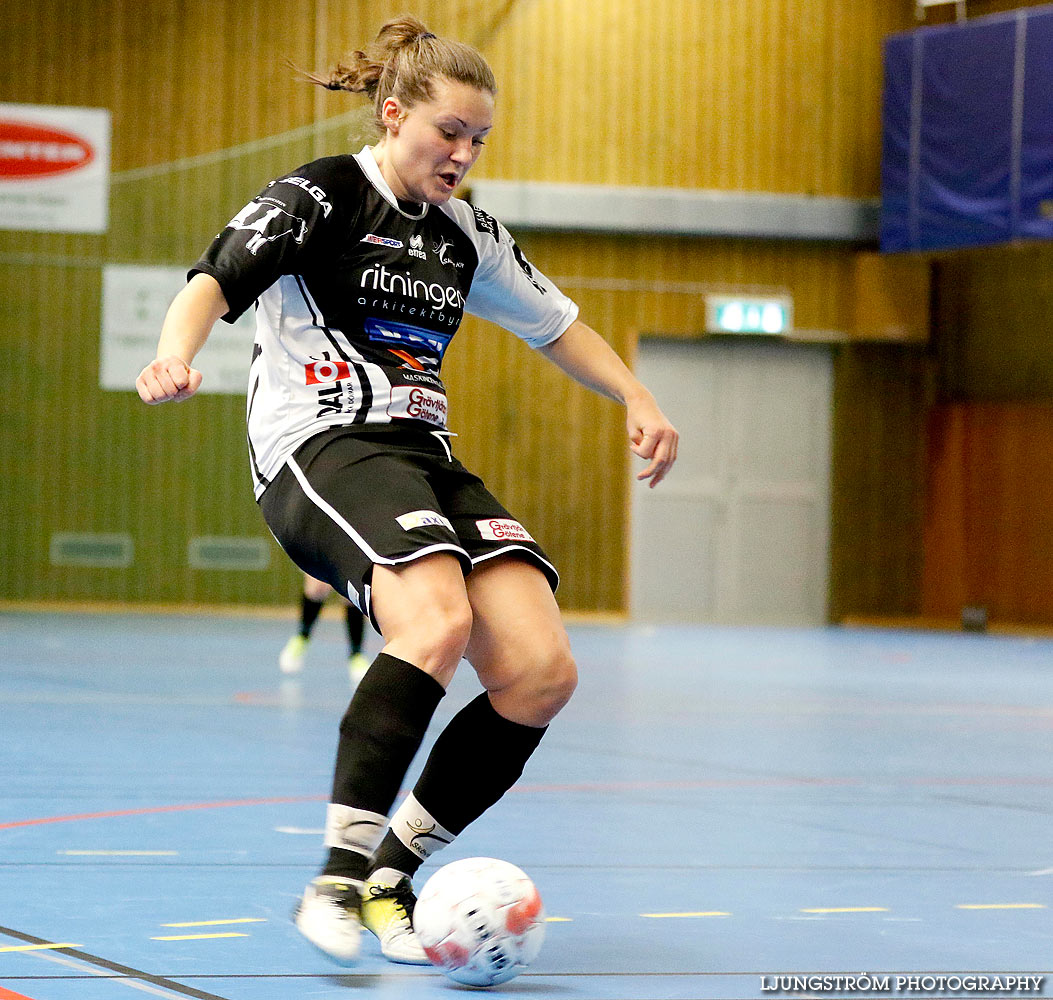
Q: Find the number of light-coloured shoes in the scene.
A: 4